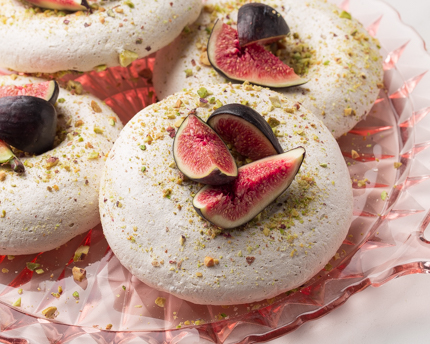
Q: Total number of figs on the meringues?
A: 9